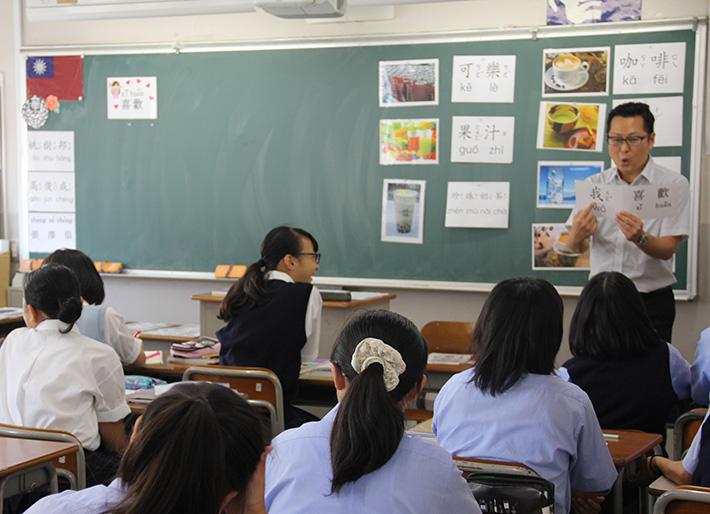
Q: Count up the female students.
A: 7